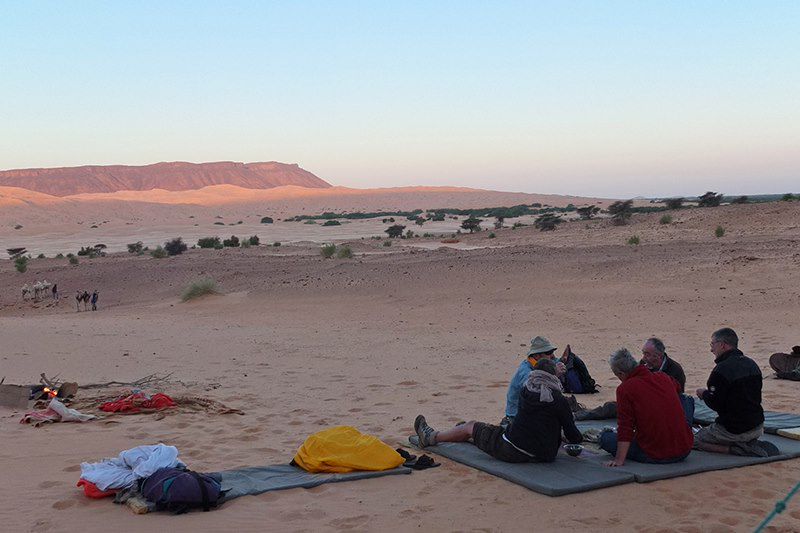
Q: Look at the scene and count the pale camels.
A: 3